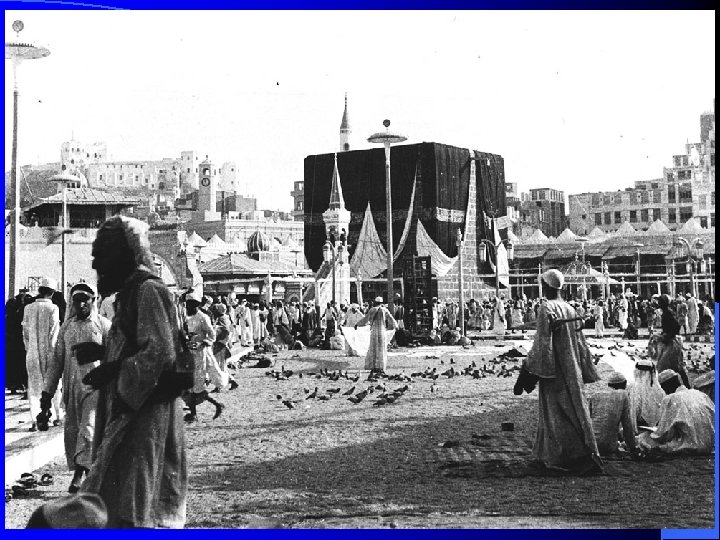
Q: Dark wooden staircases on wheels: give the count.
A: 1